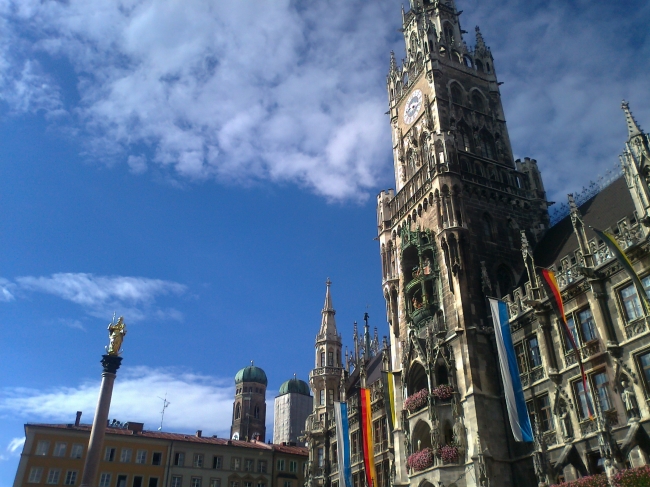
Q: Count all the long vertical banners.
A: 6